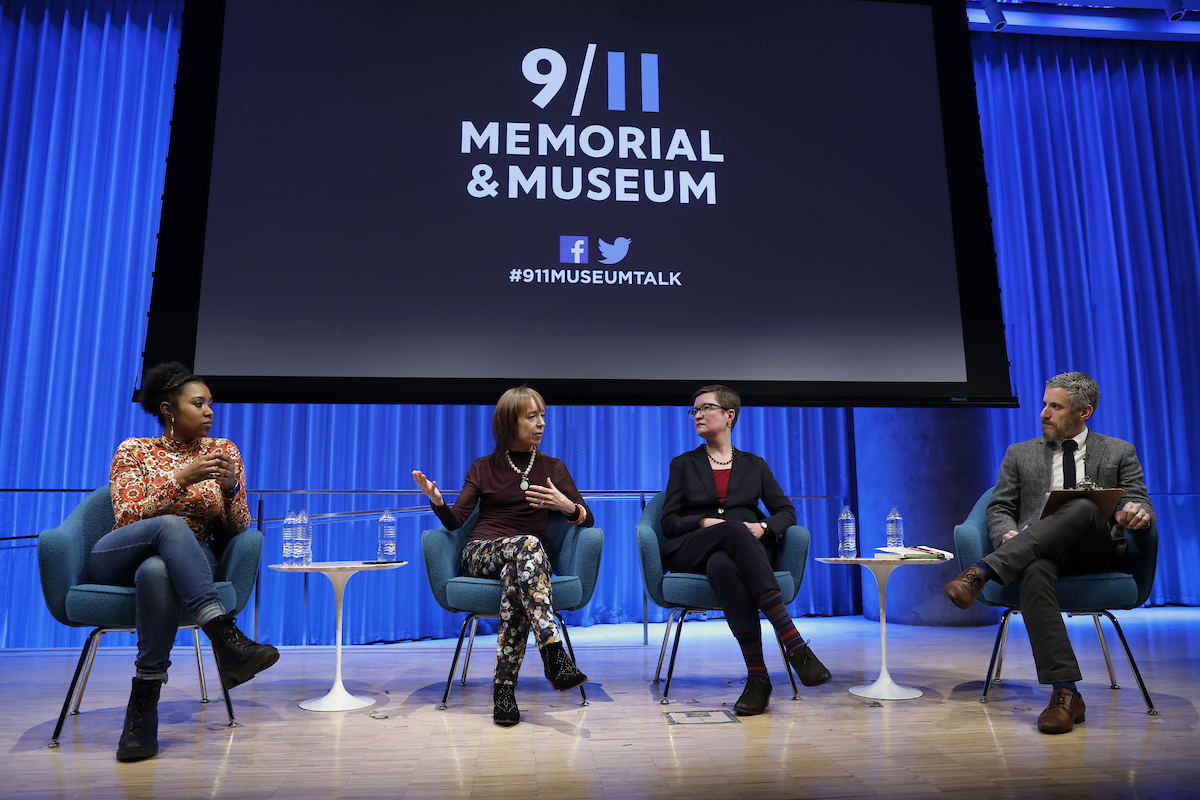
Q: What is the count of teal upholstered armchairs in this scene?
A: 4